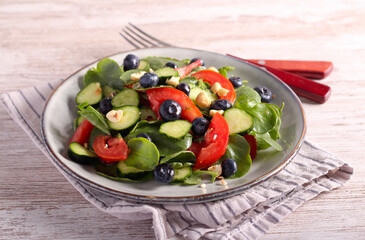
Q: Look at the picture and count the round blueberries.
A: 14